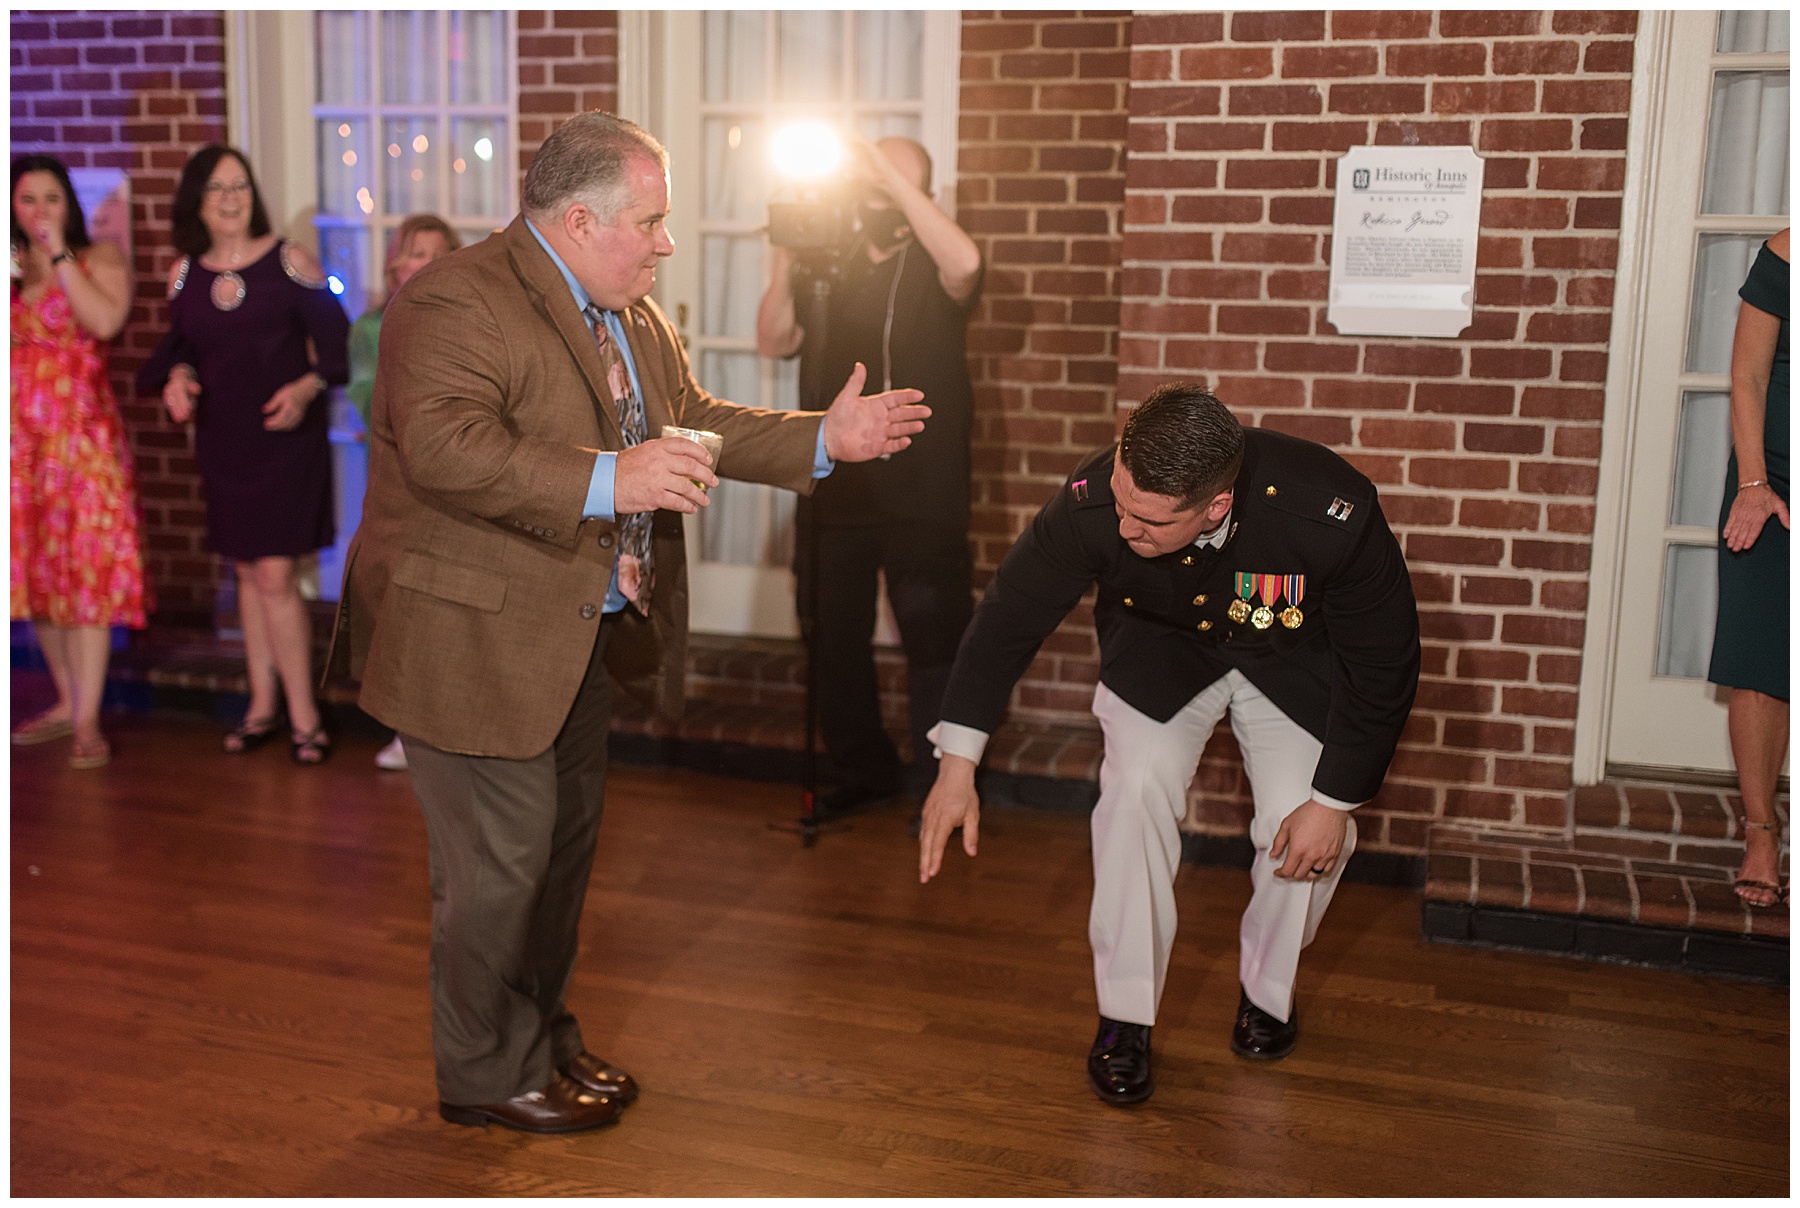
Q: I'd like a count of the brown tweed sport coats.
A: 1